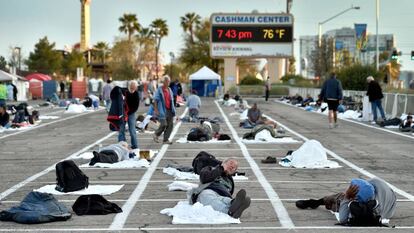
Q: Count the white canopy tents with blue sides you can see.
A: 1